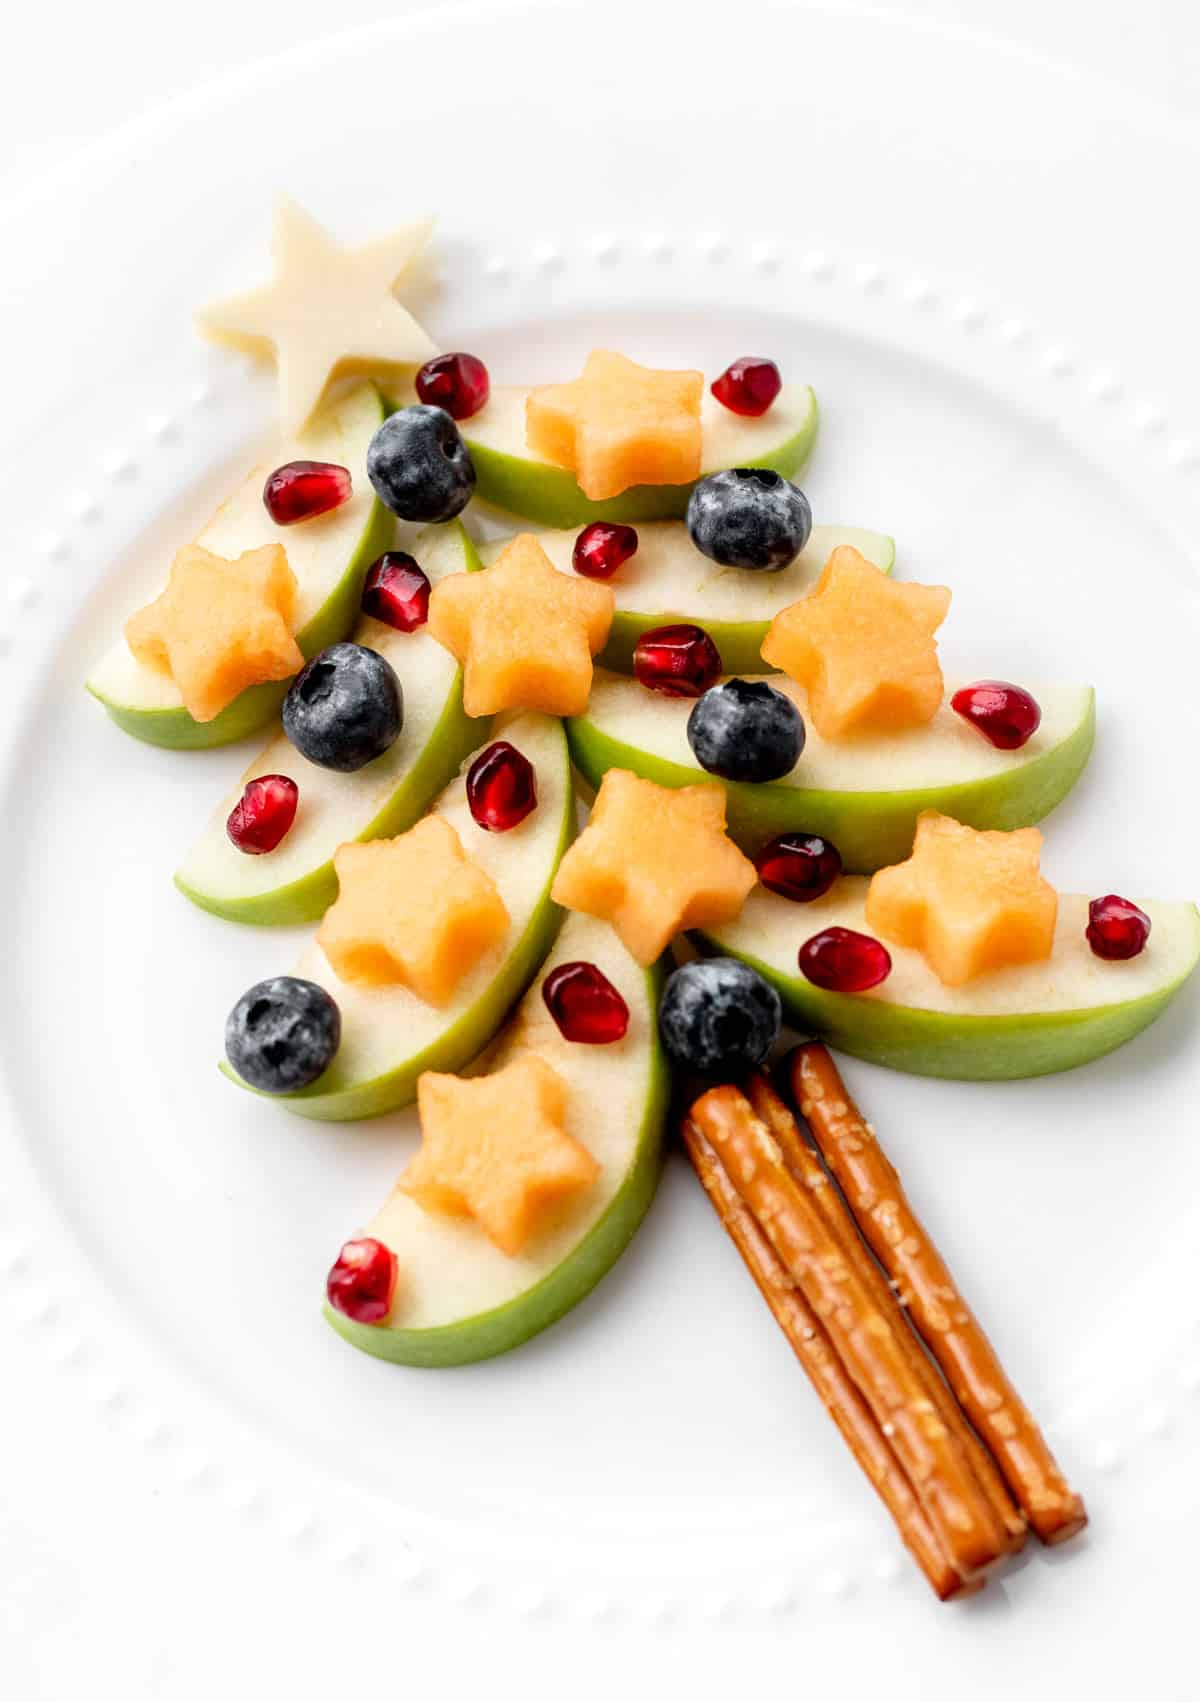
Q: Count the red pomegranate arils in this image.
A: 14